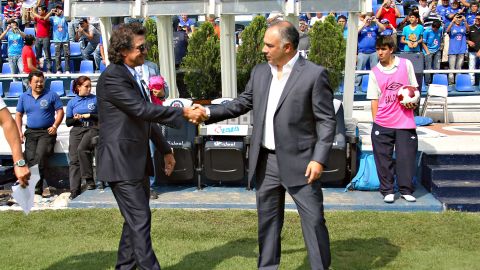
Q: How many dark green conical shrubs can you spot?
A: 4